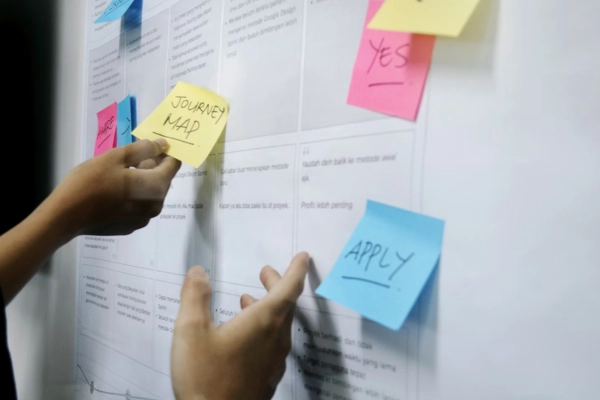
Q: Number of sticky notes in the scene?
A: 7